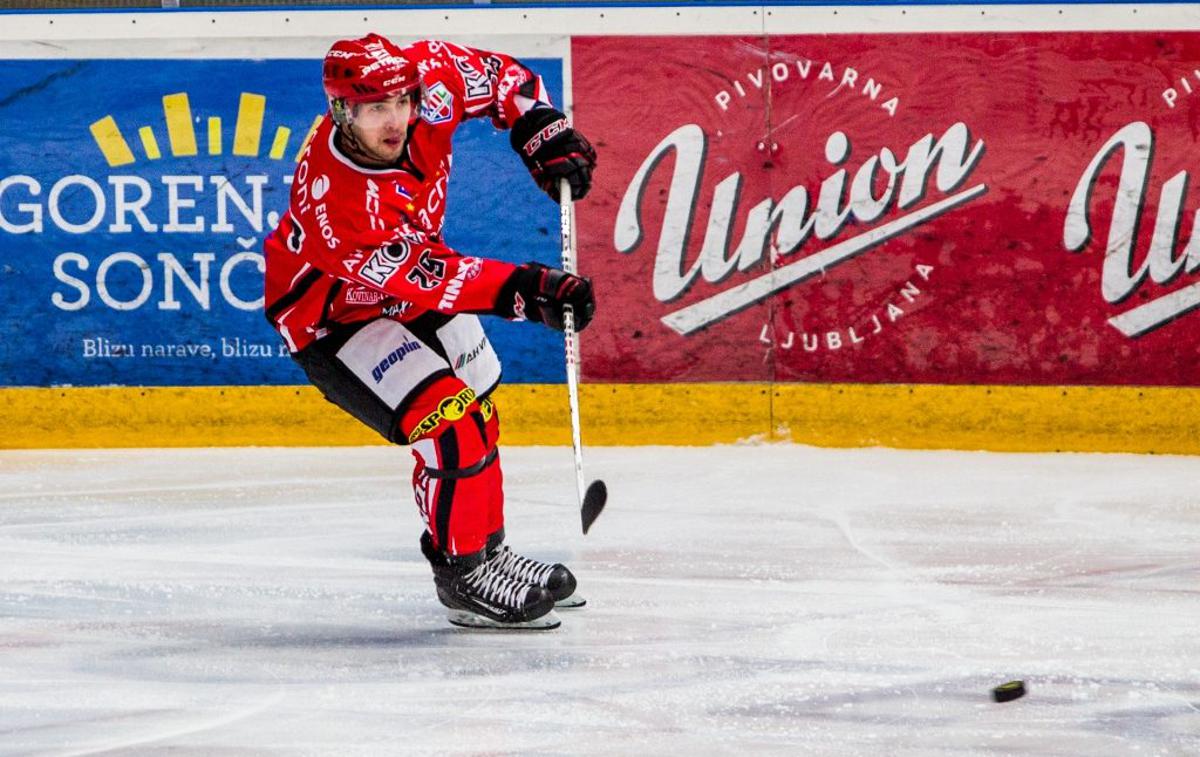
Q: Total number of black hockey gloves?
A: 2